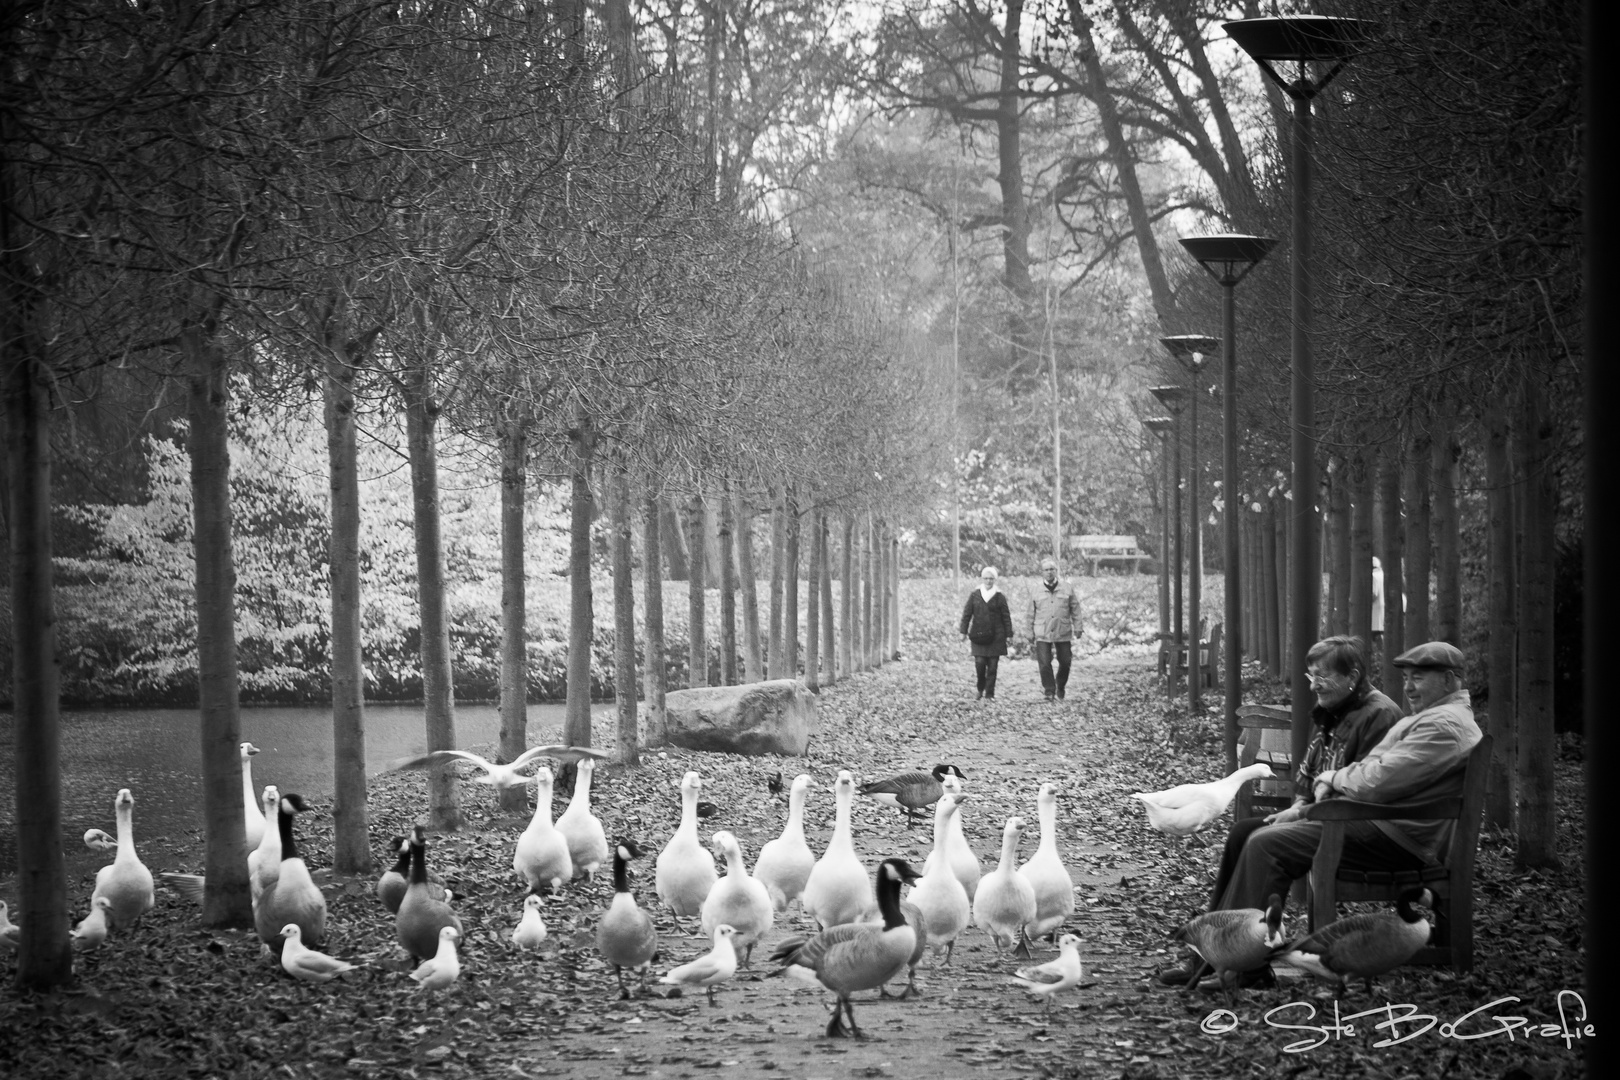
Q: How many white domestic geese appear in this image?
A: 14